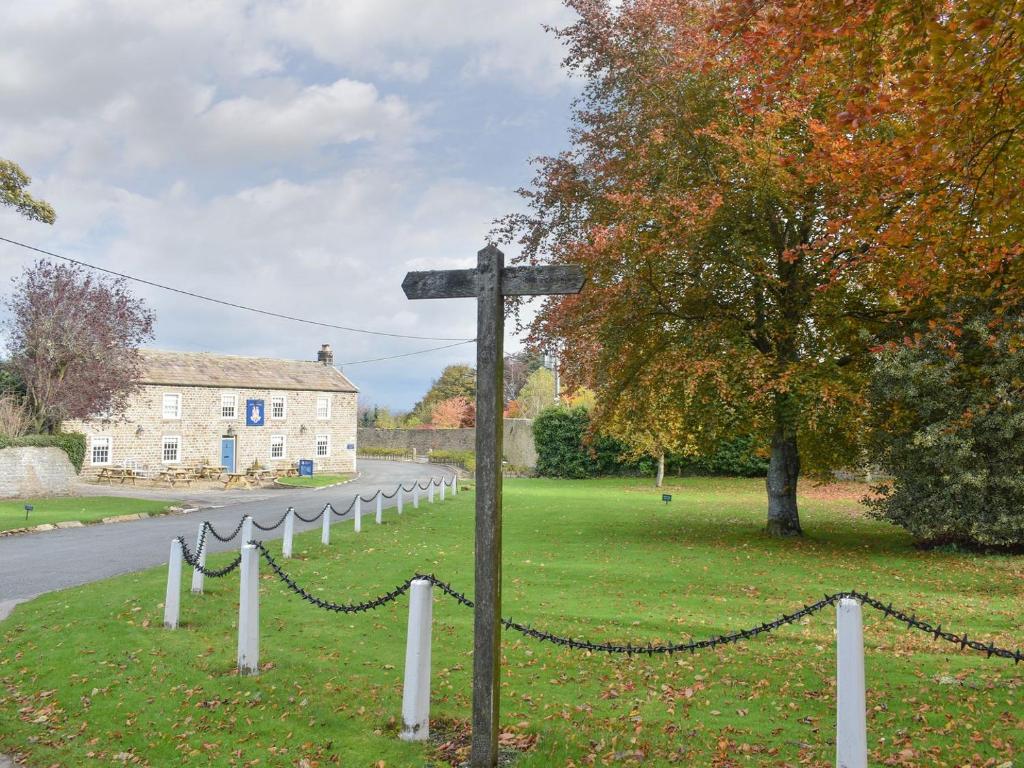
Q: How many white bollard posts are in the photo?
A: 15